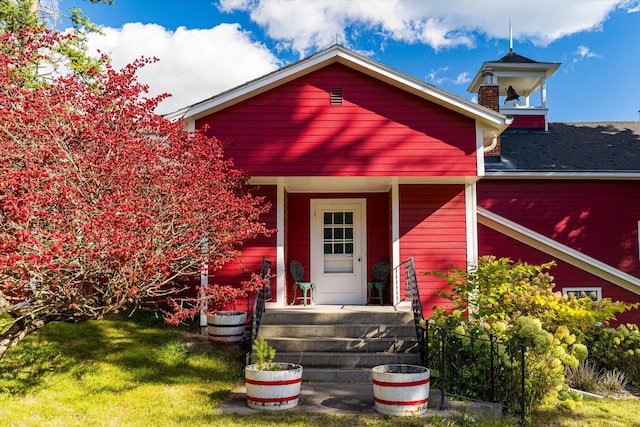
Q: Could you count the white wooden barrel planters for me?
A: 3